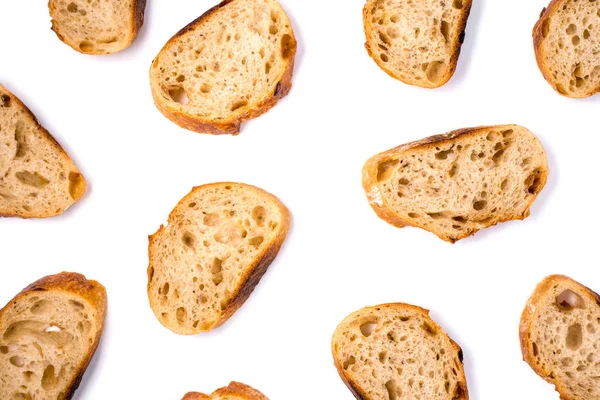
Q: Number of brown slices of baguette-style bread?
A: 11